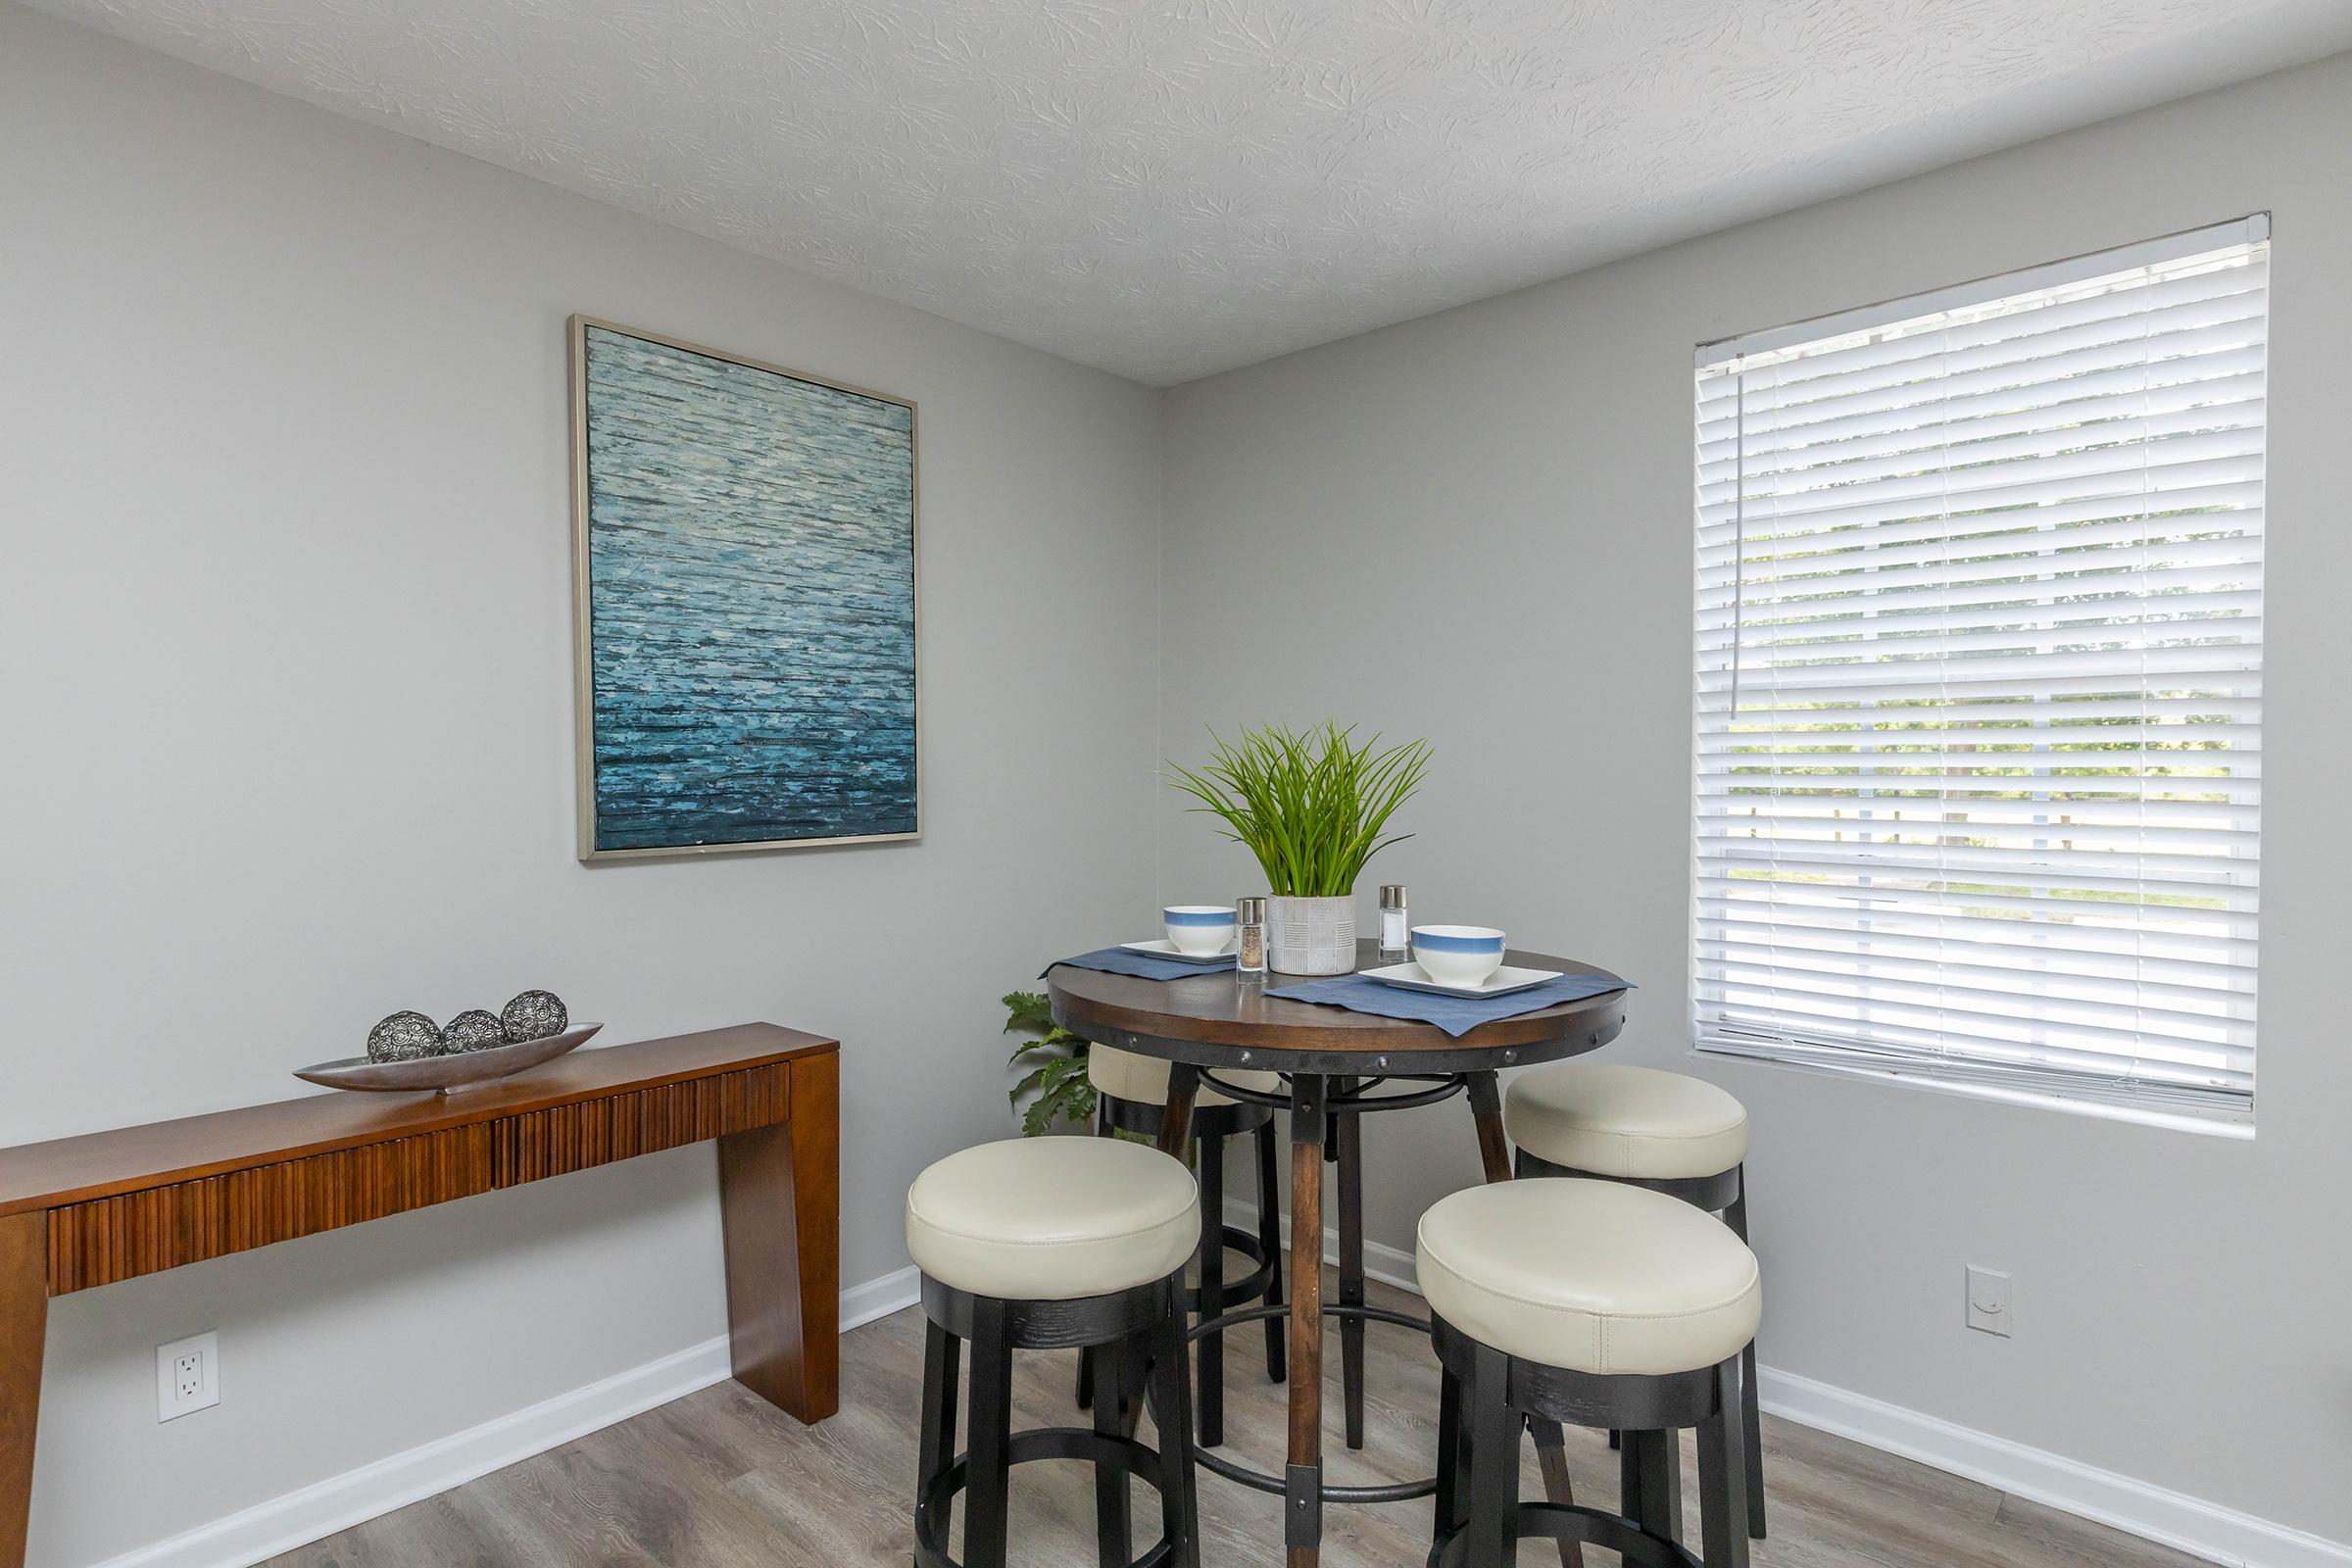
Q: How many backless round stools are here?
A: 4